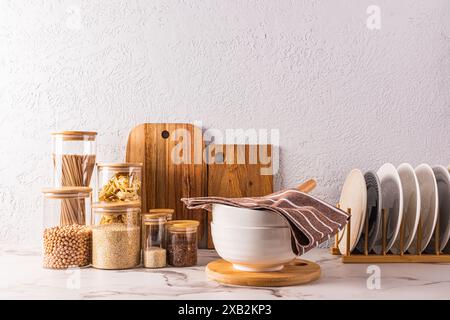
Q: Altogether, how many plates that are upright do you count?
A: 6